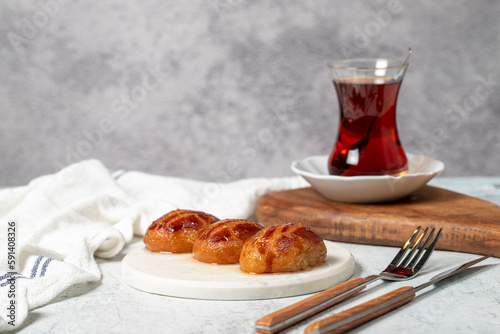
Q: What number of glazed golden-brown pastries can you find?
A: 3